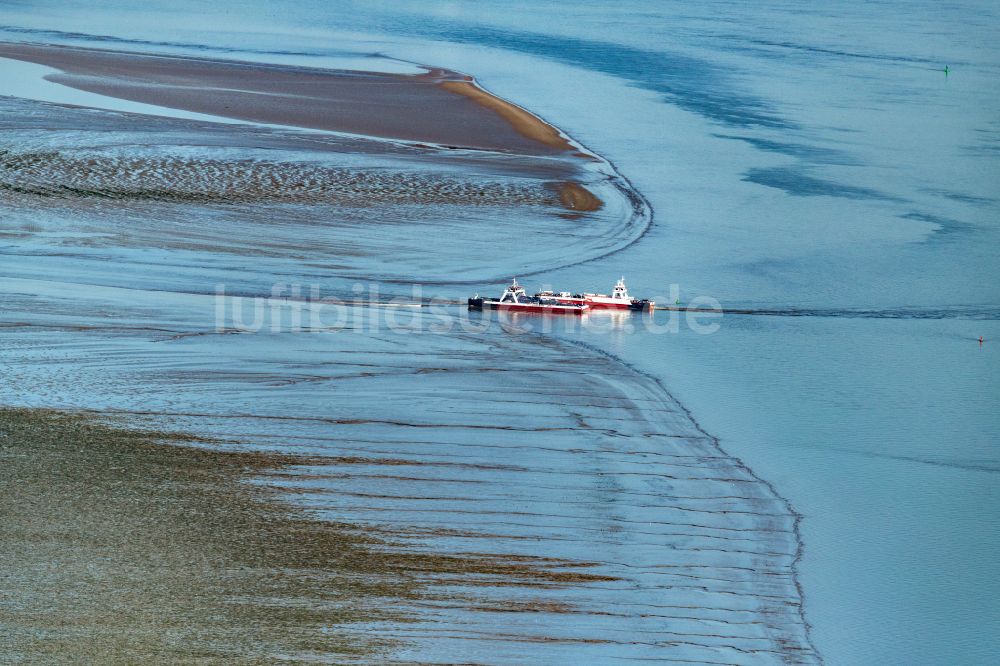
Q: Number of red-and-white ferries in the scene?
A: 2